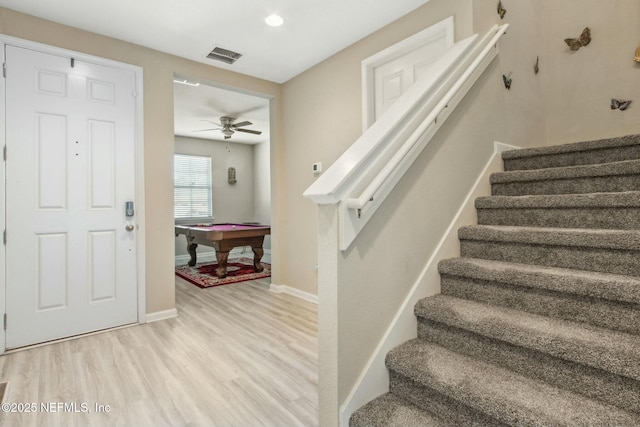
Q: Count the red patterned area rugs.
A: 1